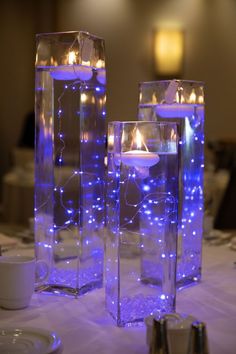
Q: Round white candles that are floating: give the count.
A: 3